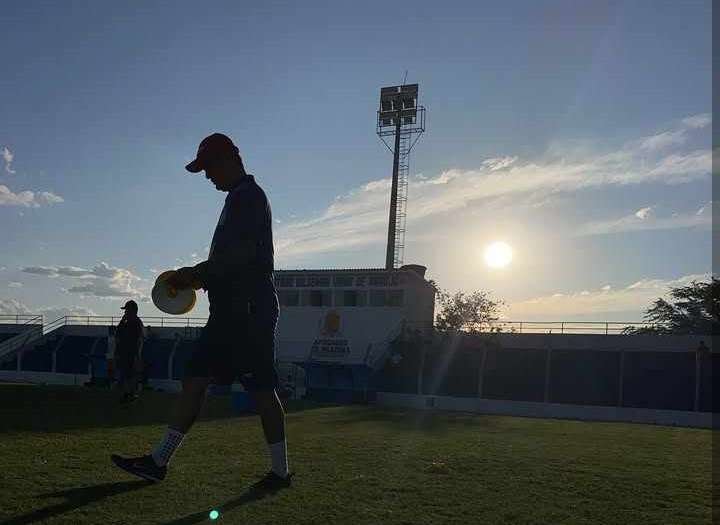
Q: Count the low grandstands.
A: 2